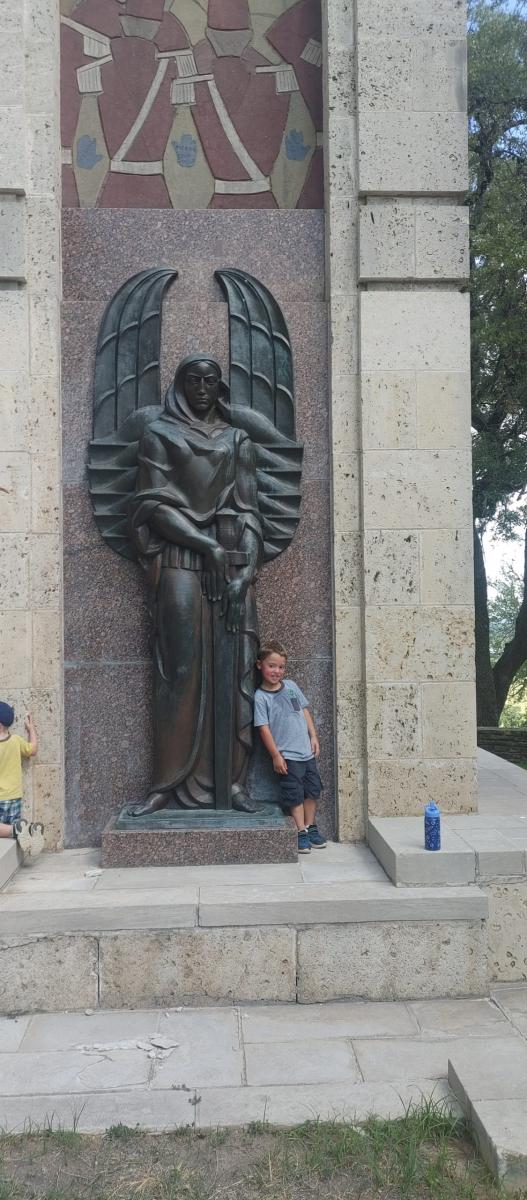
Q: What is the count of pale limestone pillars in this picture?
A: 2